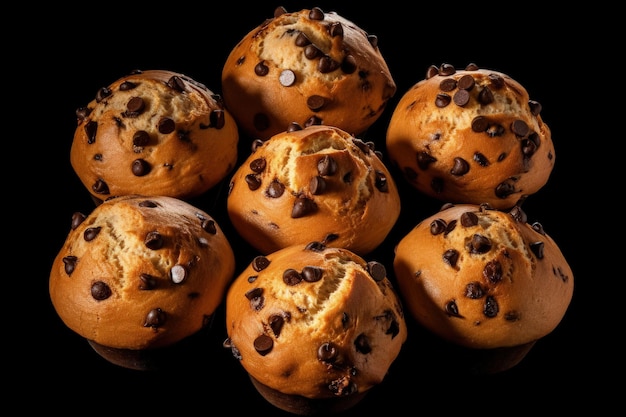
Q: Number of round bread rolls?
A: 7